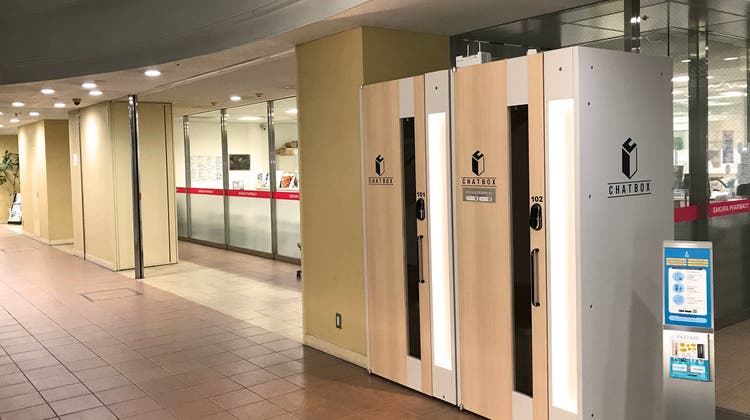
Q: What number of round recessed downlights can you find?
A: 11